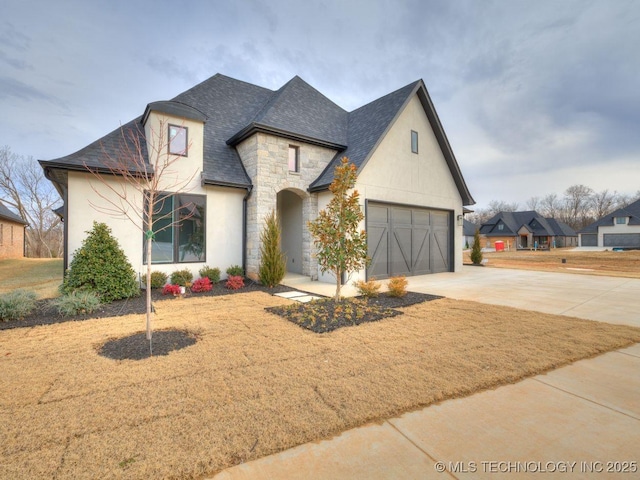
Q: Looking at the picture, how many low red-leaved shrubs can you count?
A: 3